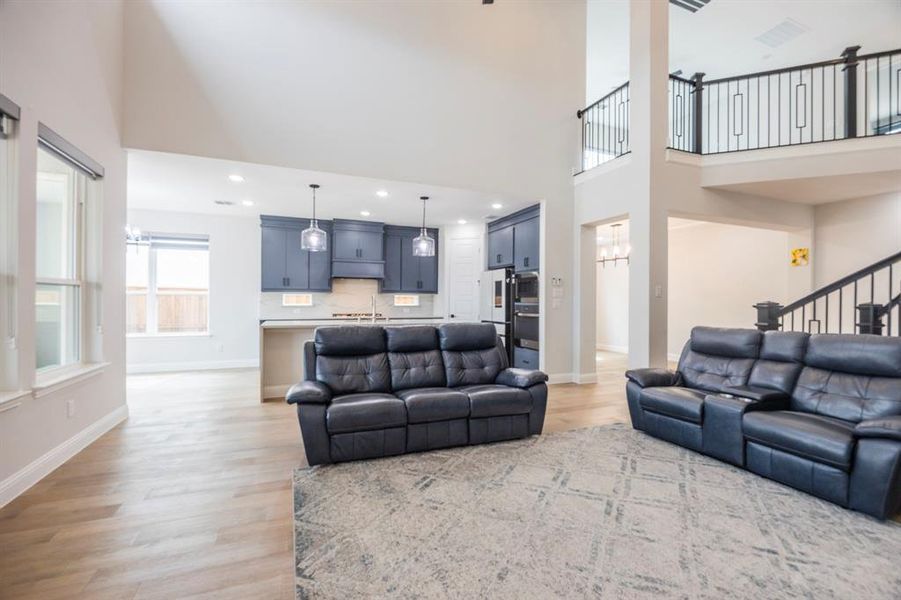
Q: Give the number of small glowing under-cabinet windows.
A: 2